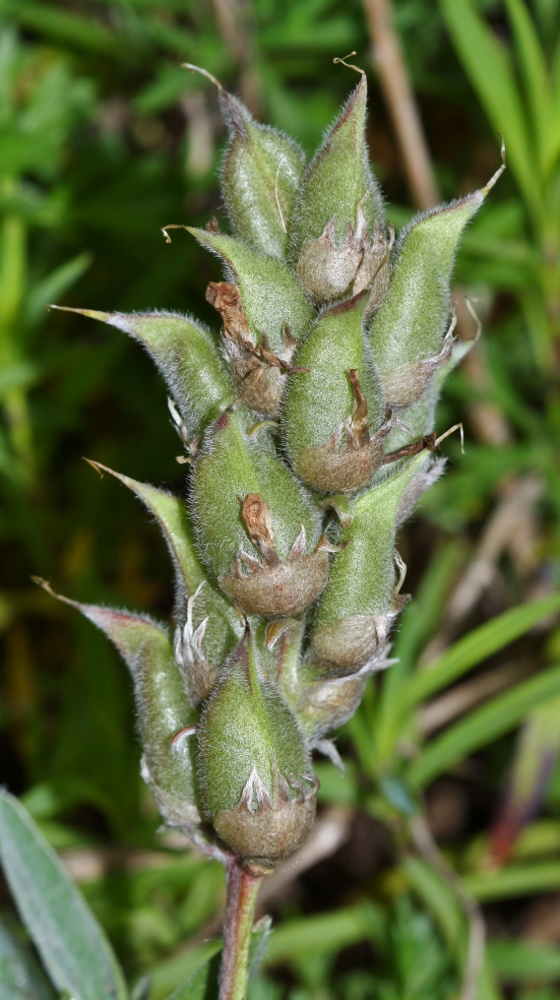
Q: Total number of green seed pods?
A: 12